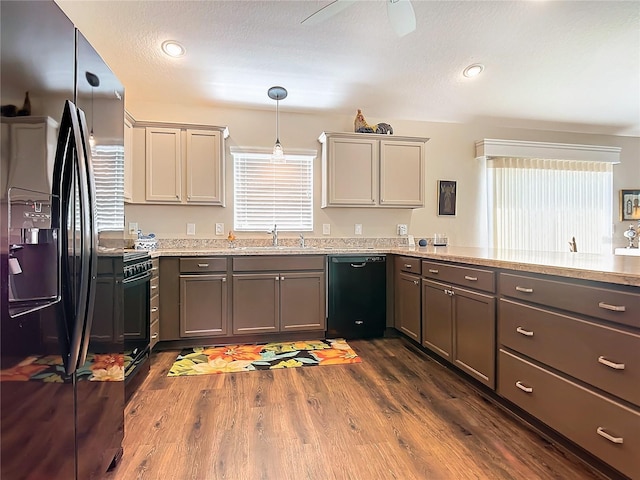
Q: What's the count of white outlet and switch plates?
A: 6